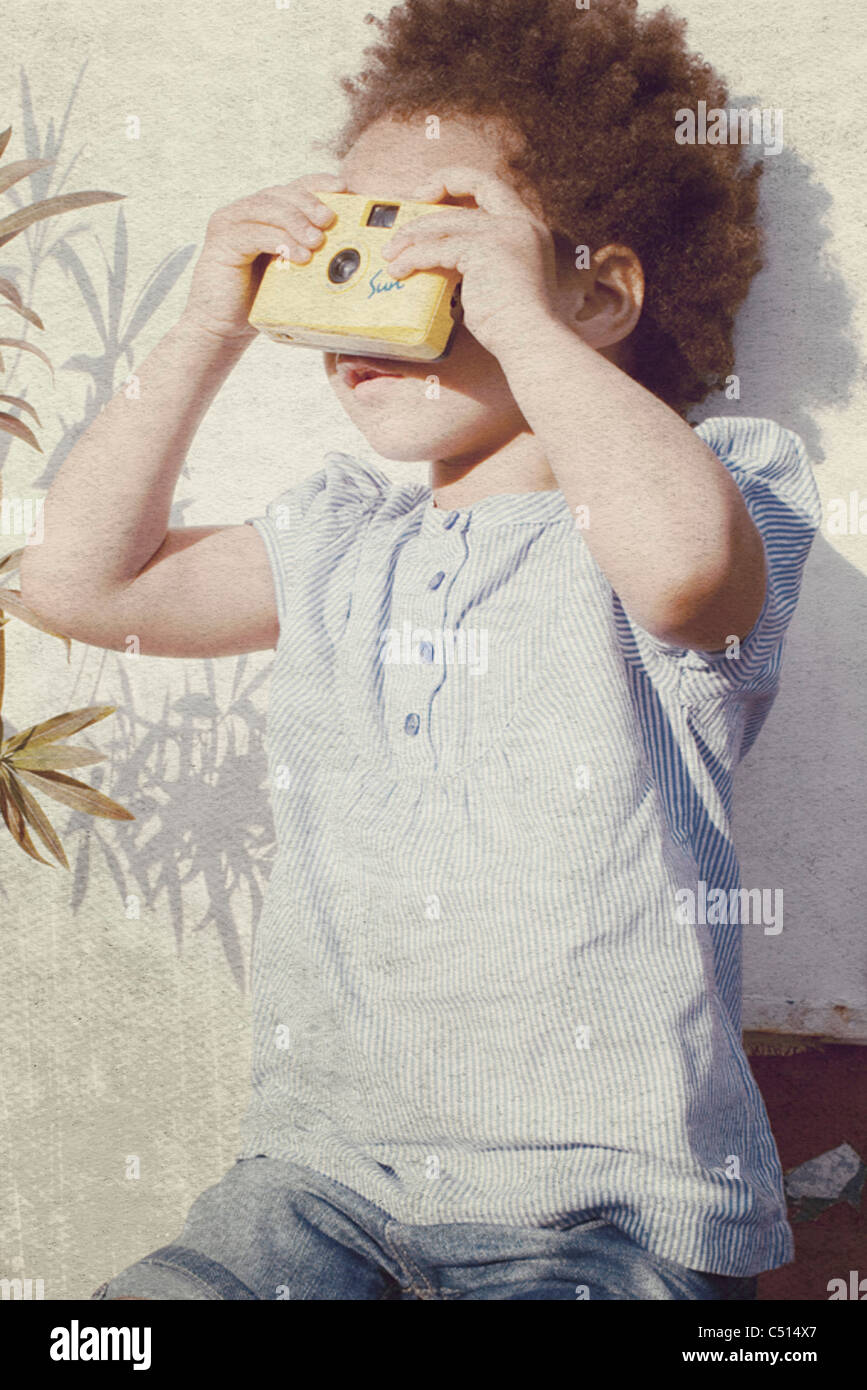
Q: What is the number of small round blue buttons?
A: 4